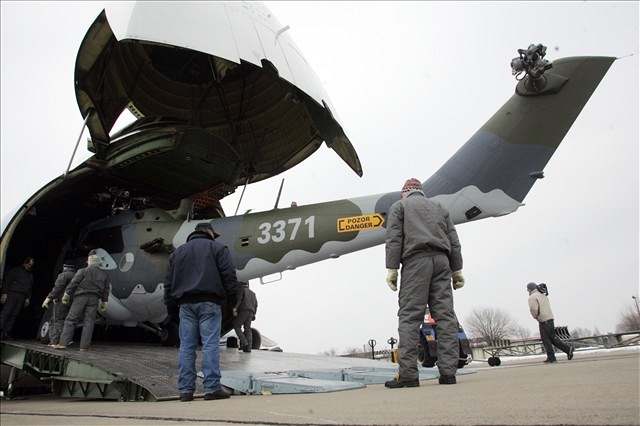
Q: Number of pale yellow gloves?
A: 5